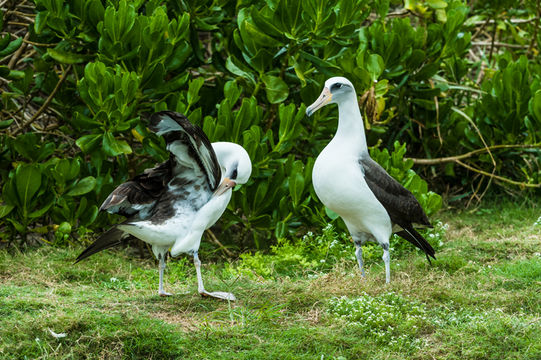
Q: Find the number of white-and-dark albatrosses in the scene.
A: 2